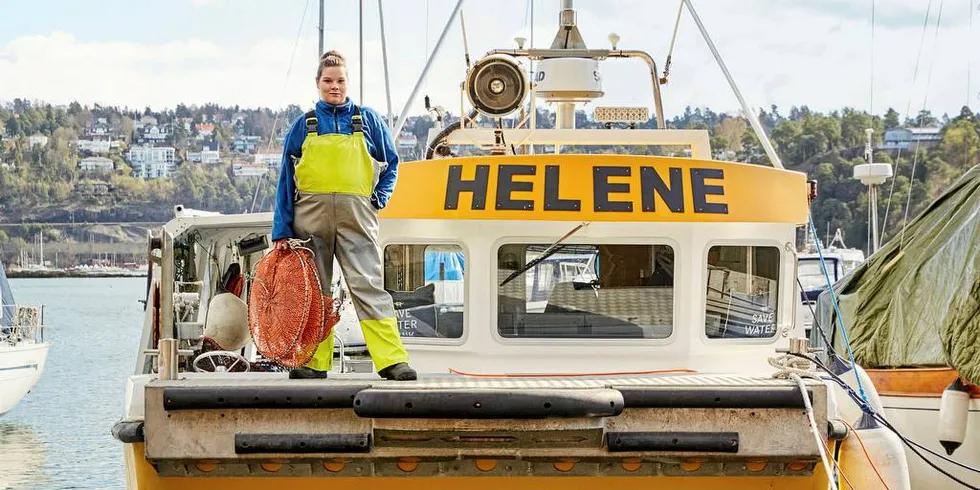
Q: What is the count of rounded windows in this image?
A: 3